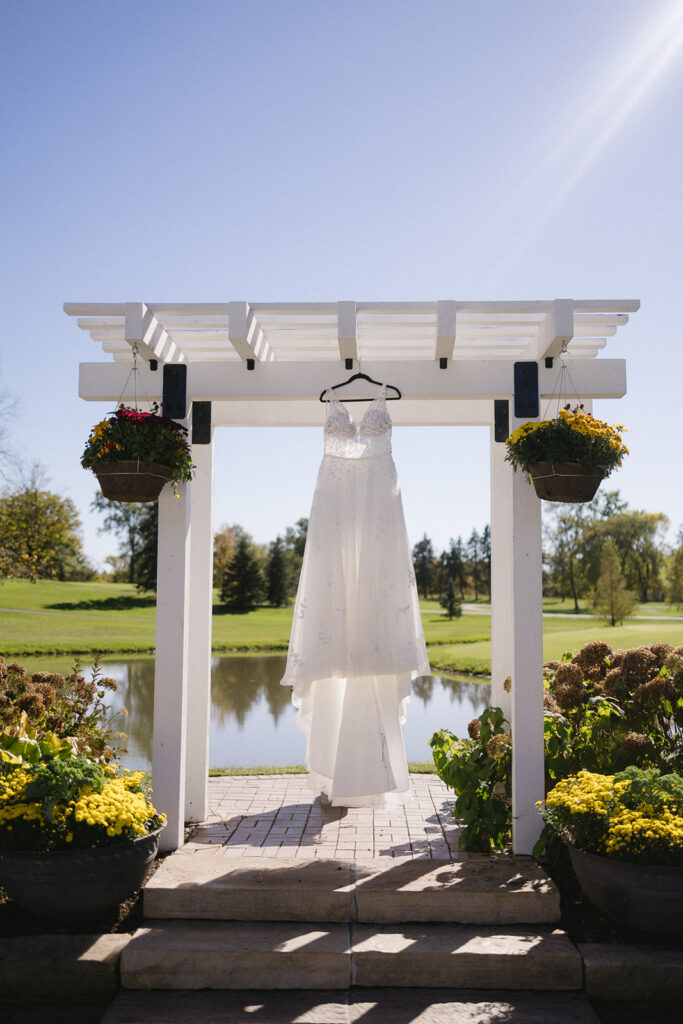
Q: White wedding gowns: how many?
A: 1